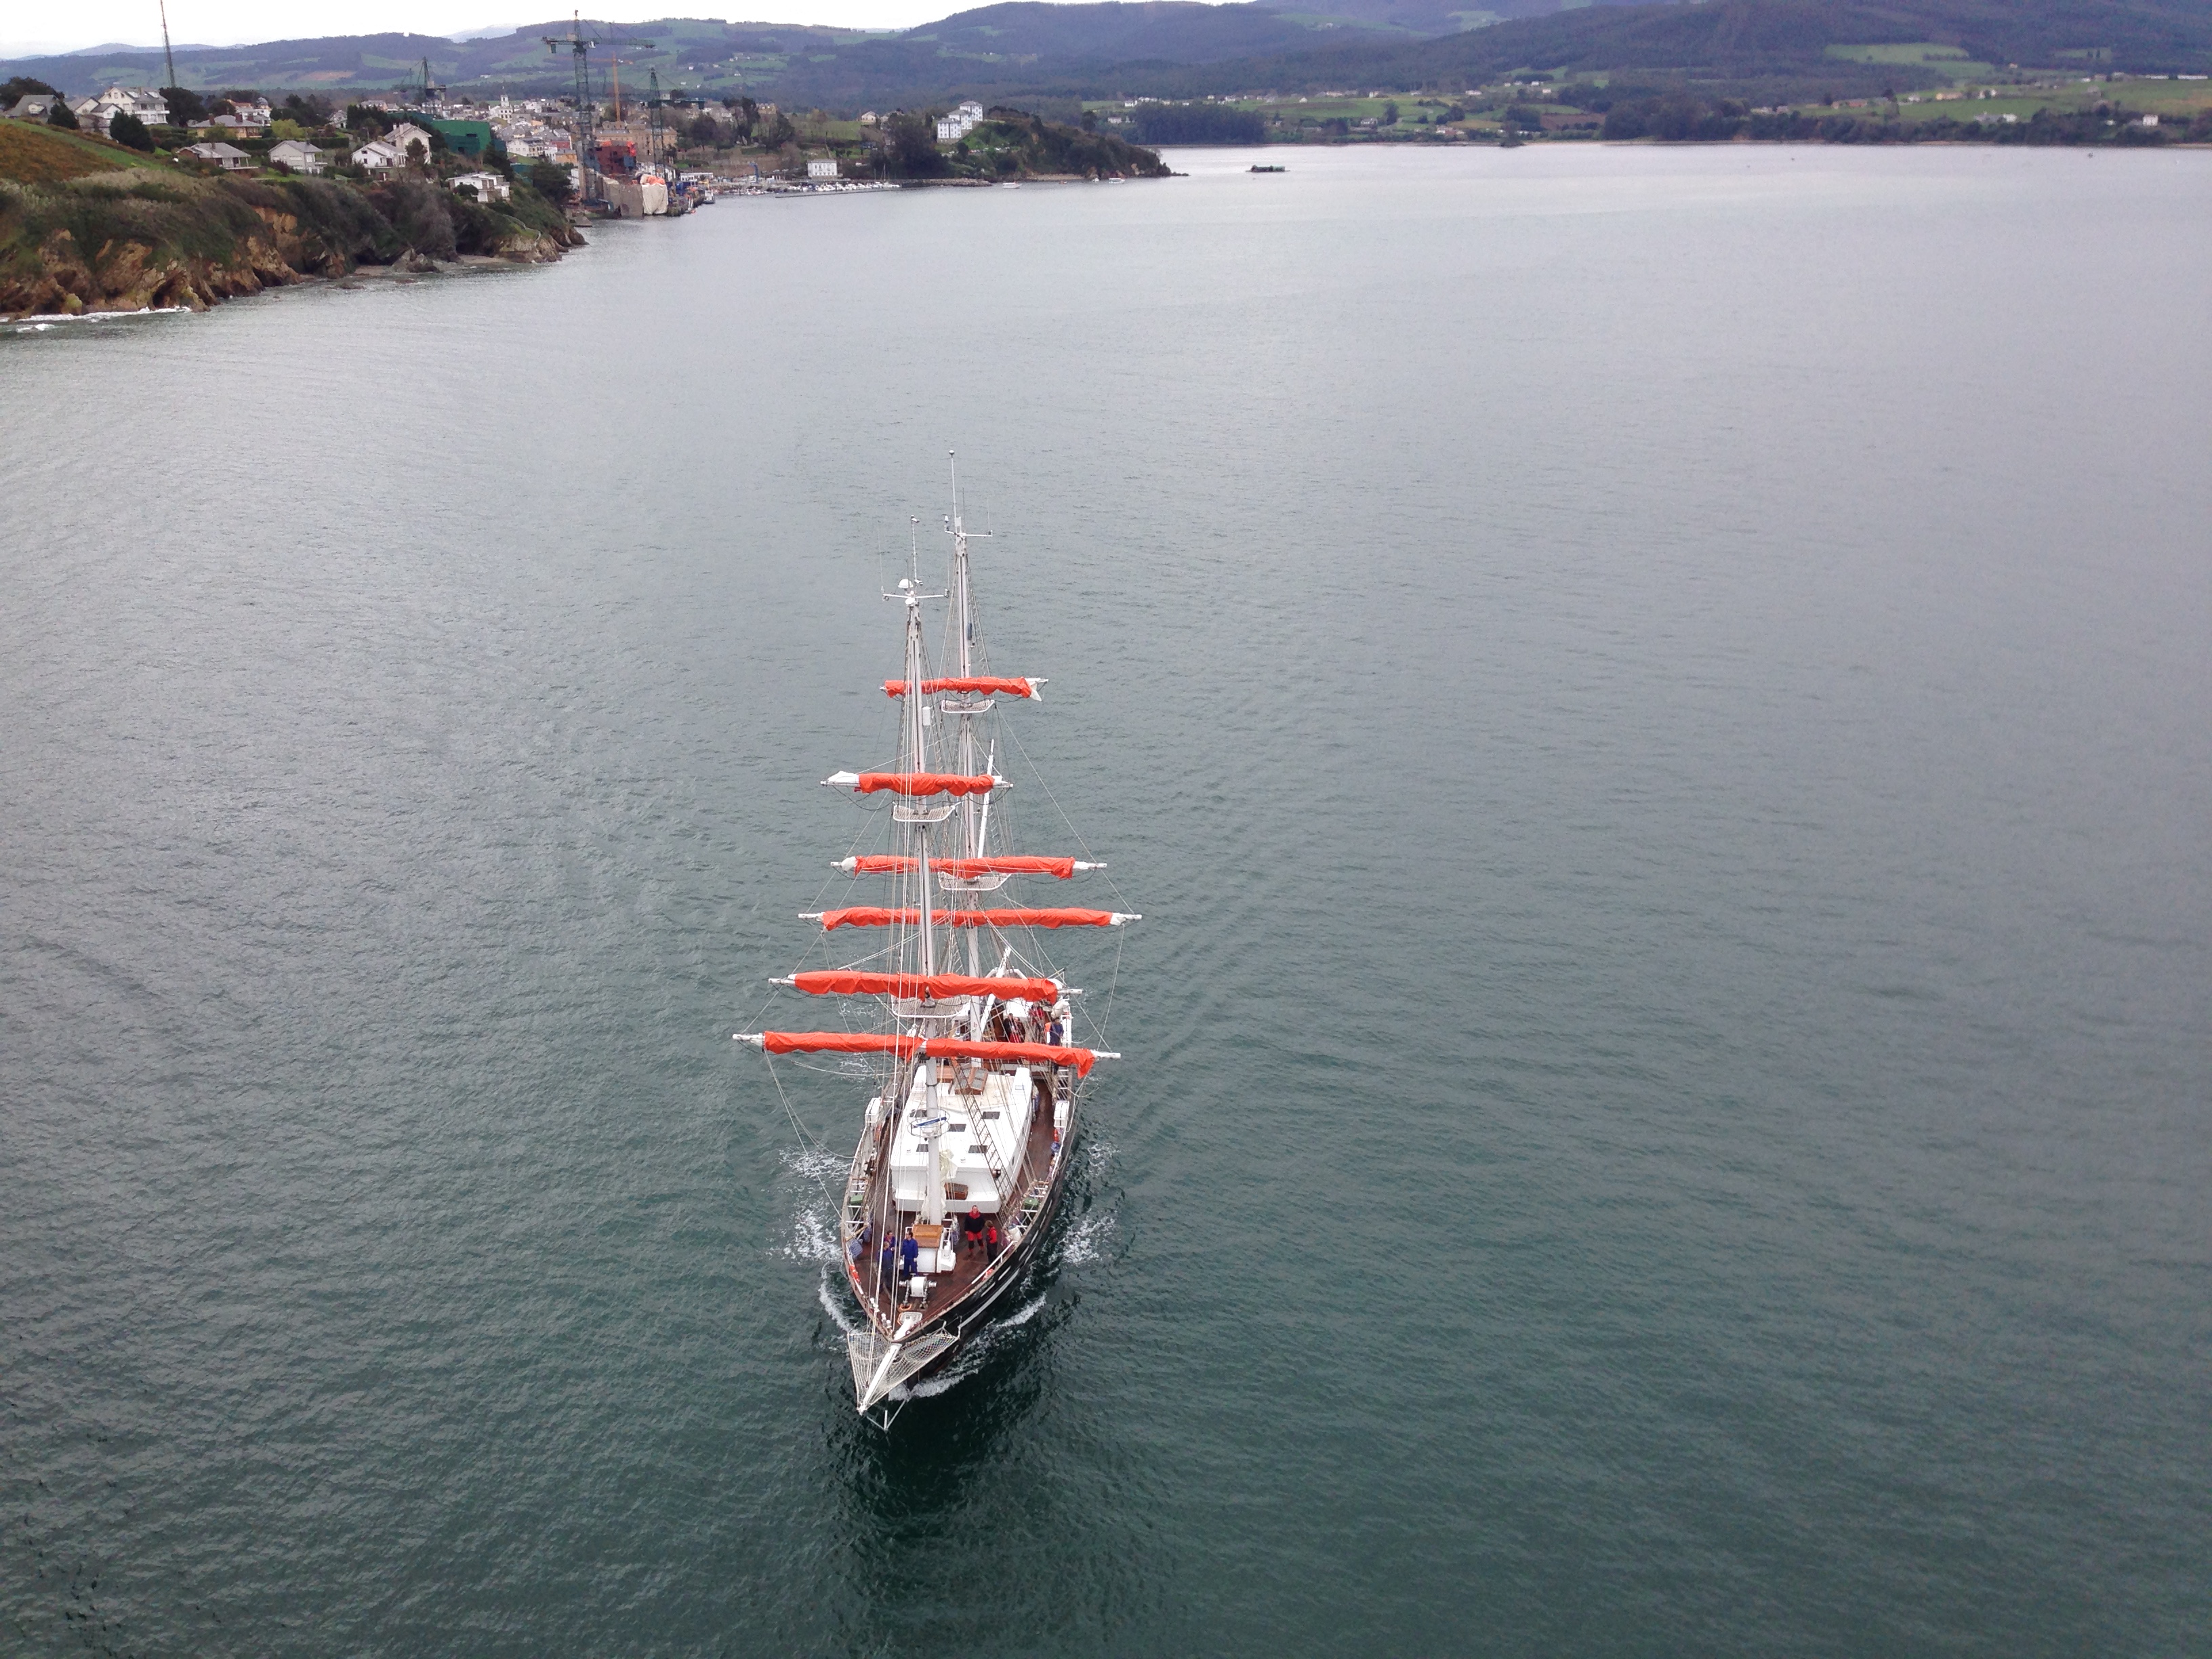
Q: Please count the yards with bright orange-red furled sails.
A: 6